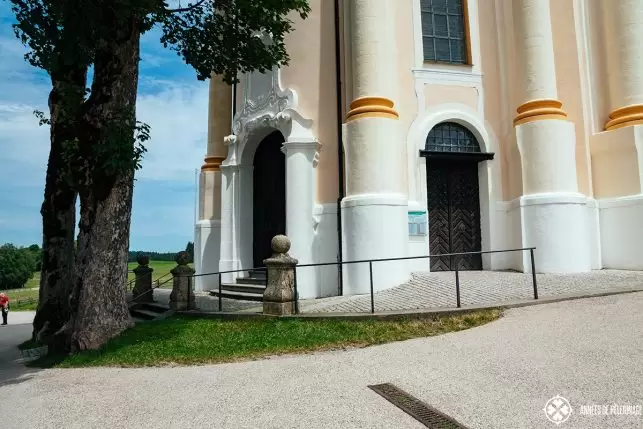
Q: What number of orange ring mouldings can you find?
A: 4